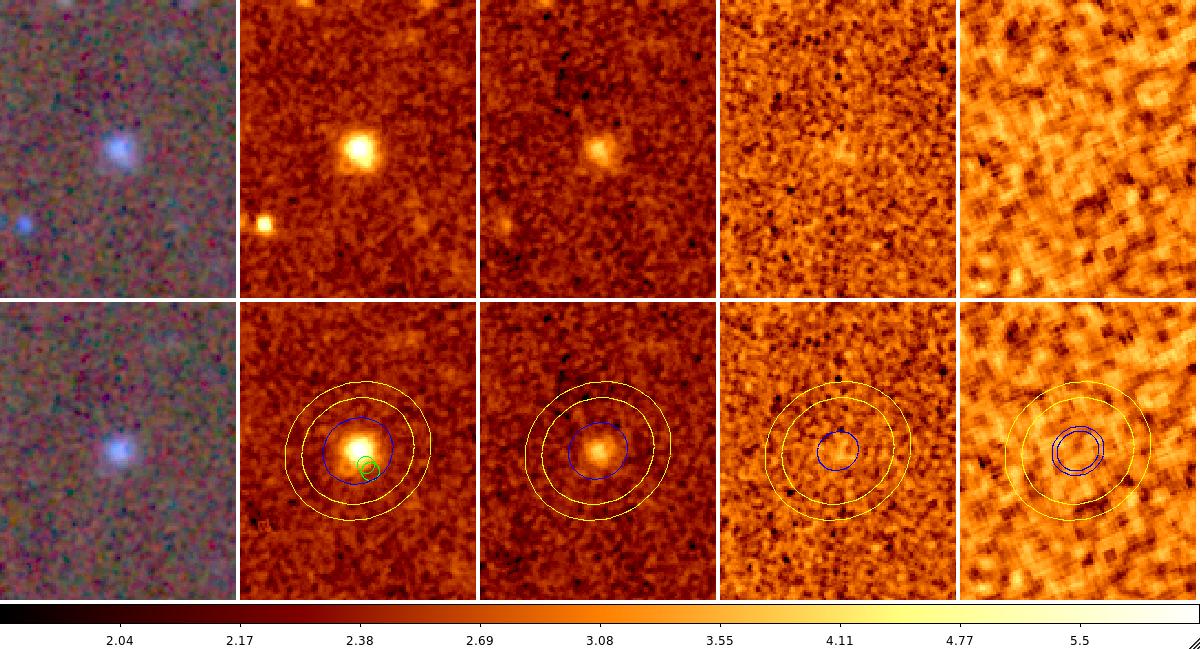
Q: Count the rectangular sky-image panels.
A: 10